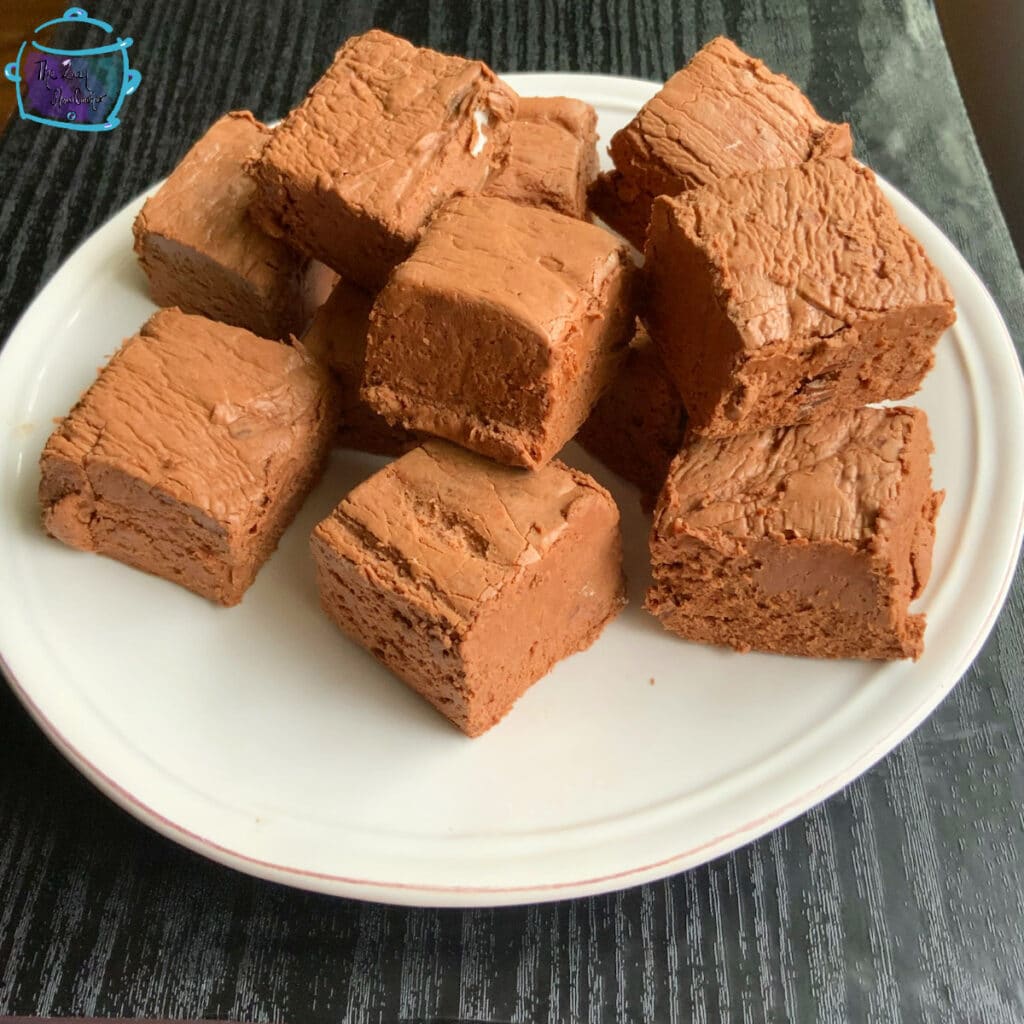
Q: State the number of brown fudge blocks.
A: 11